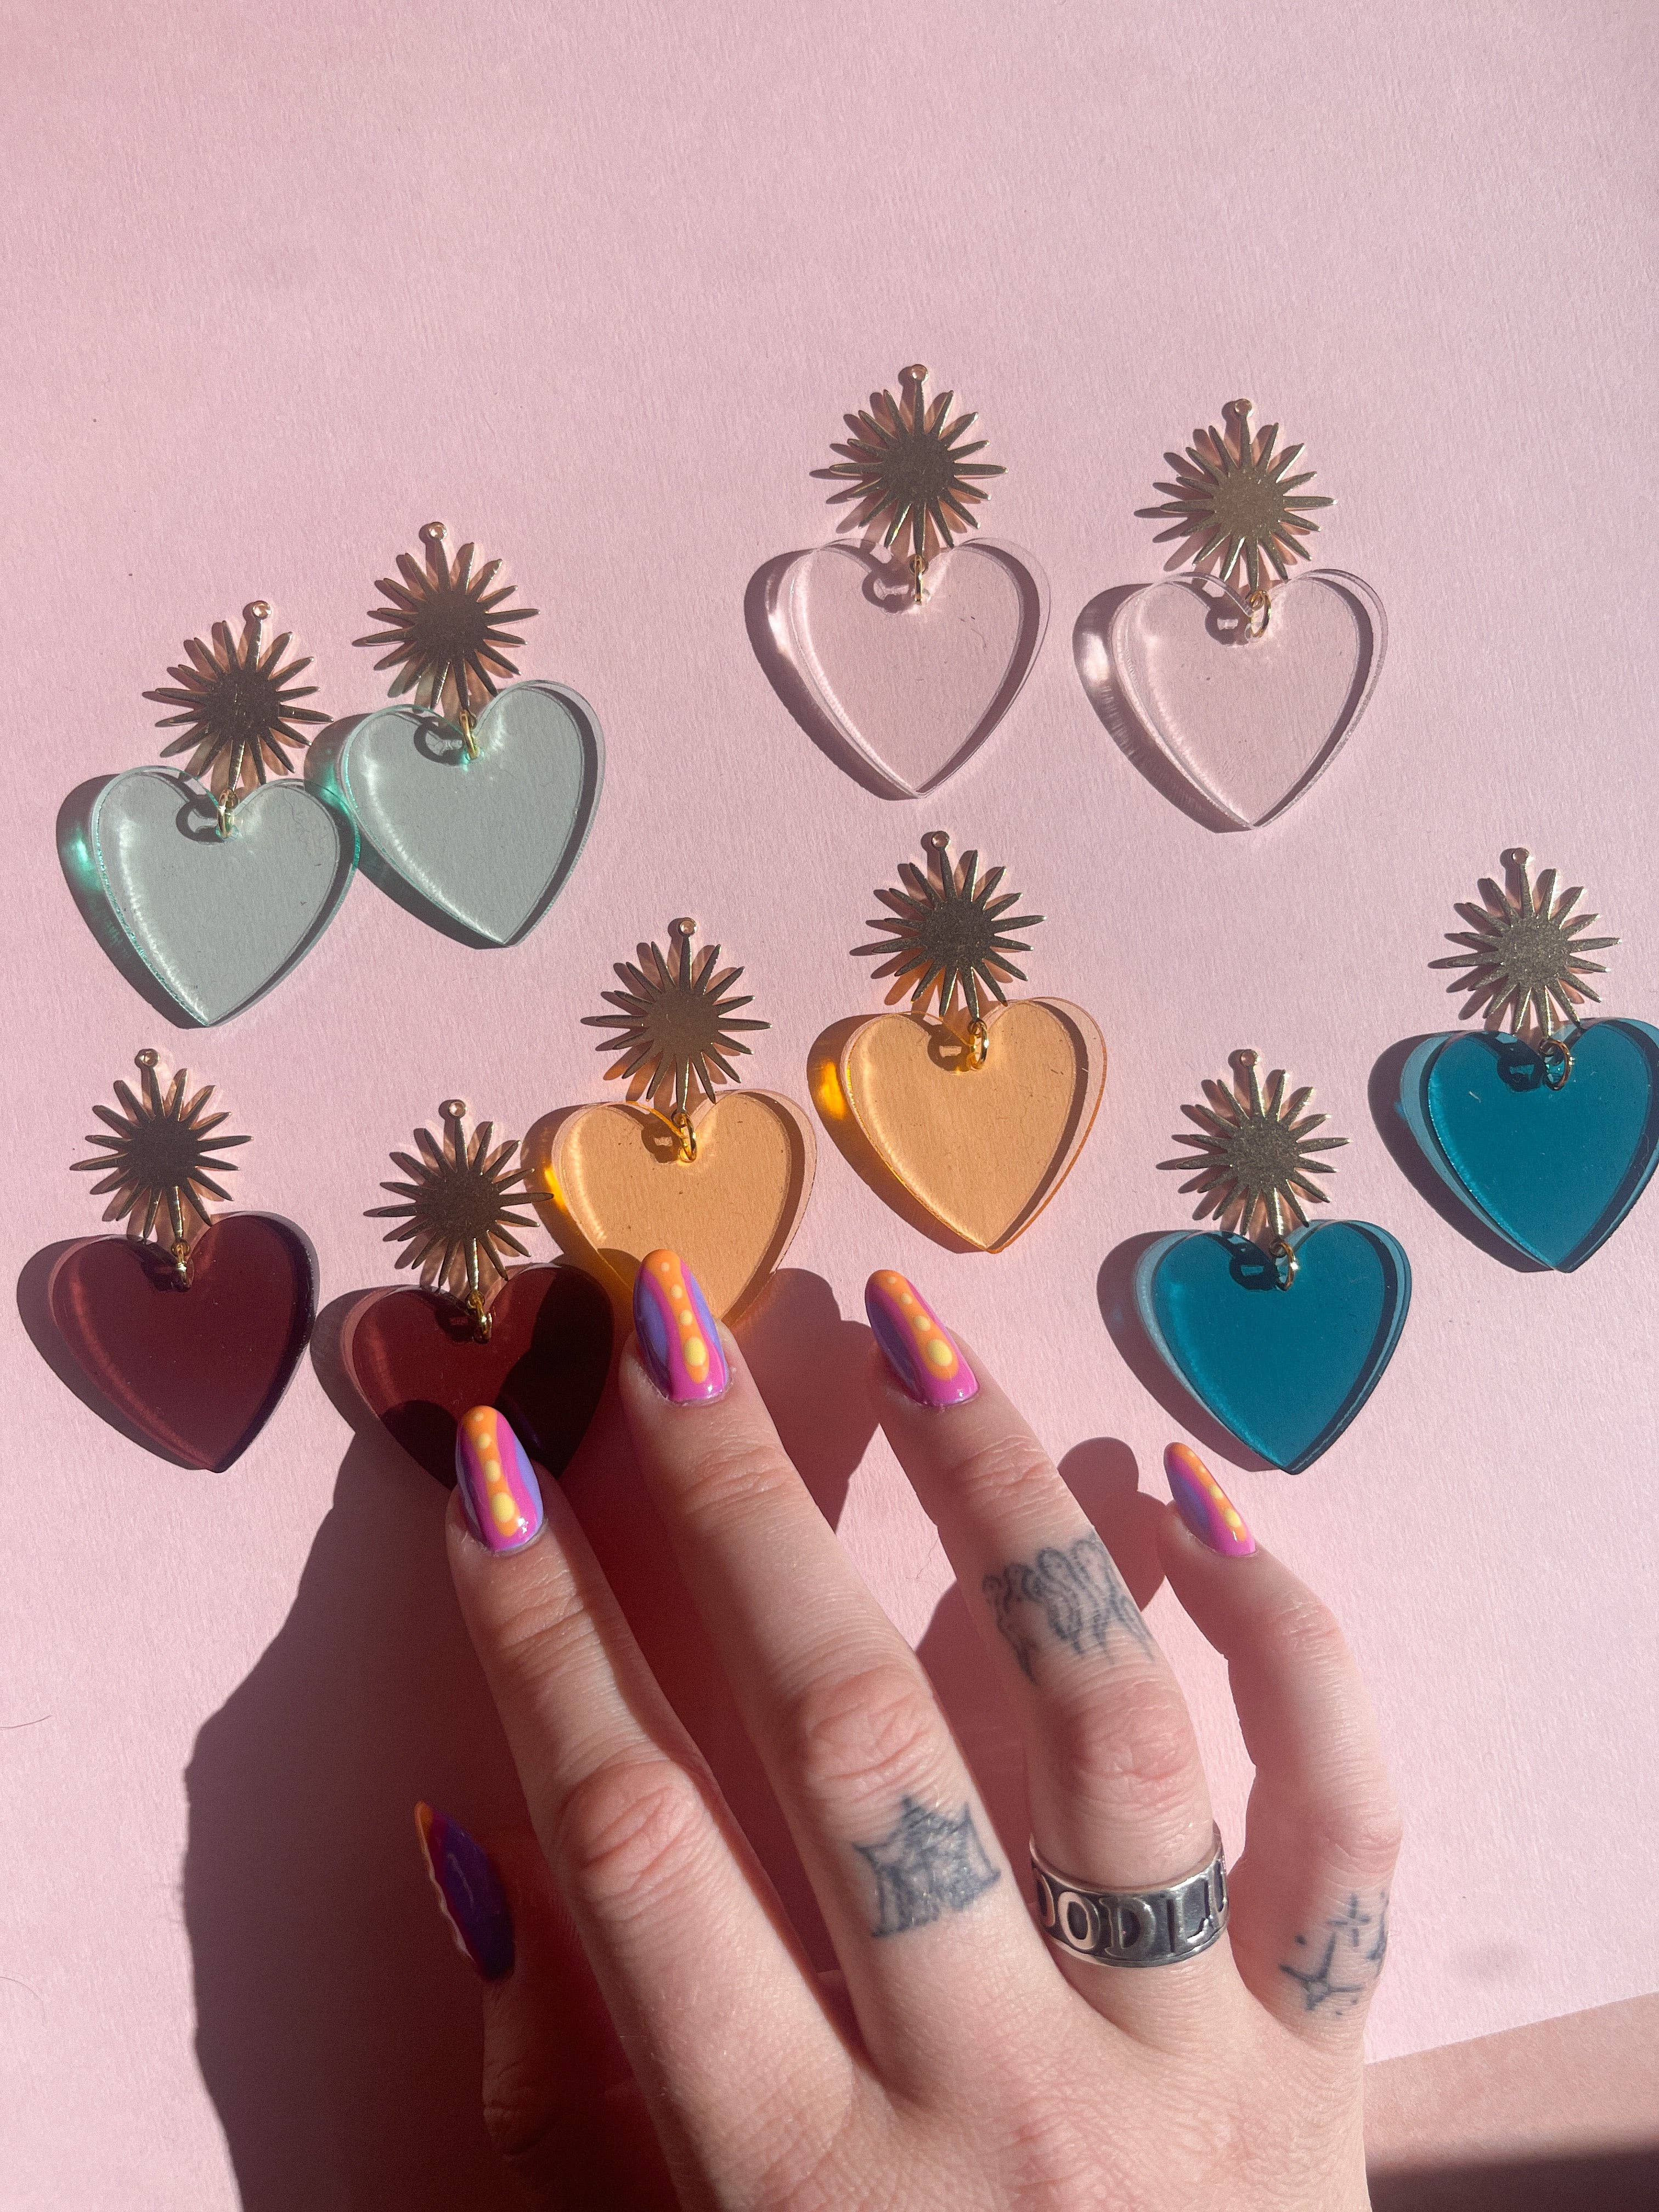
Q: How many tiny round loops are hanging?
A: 10